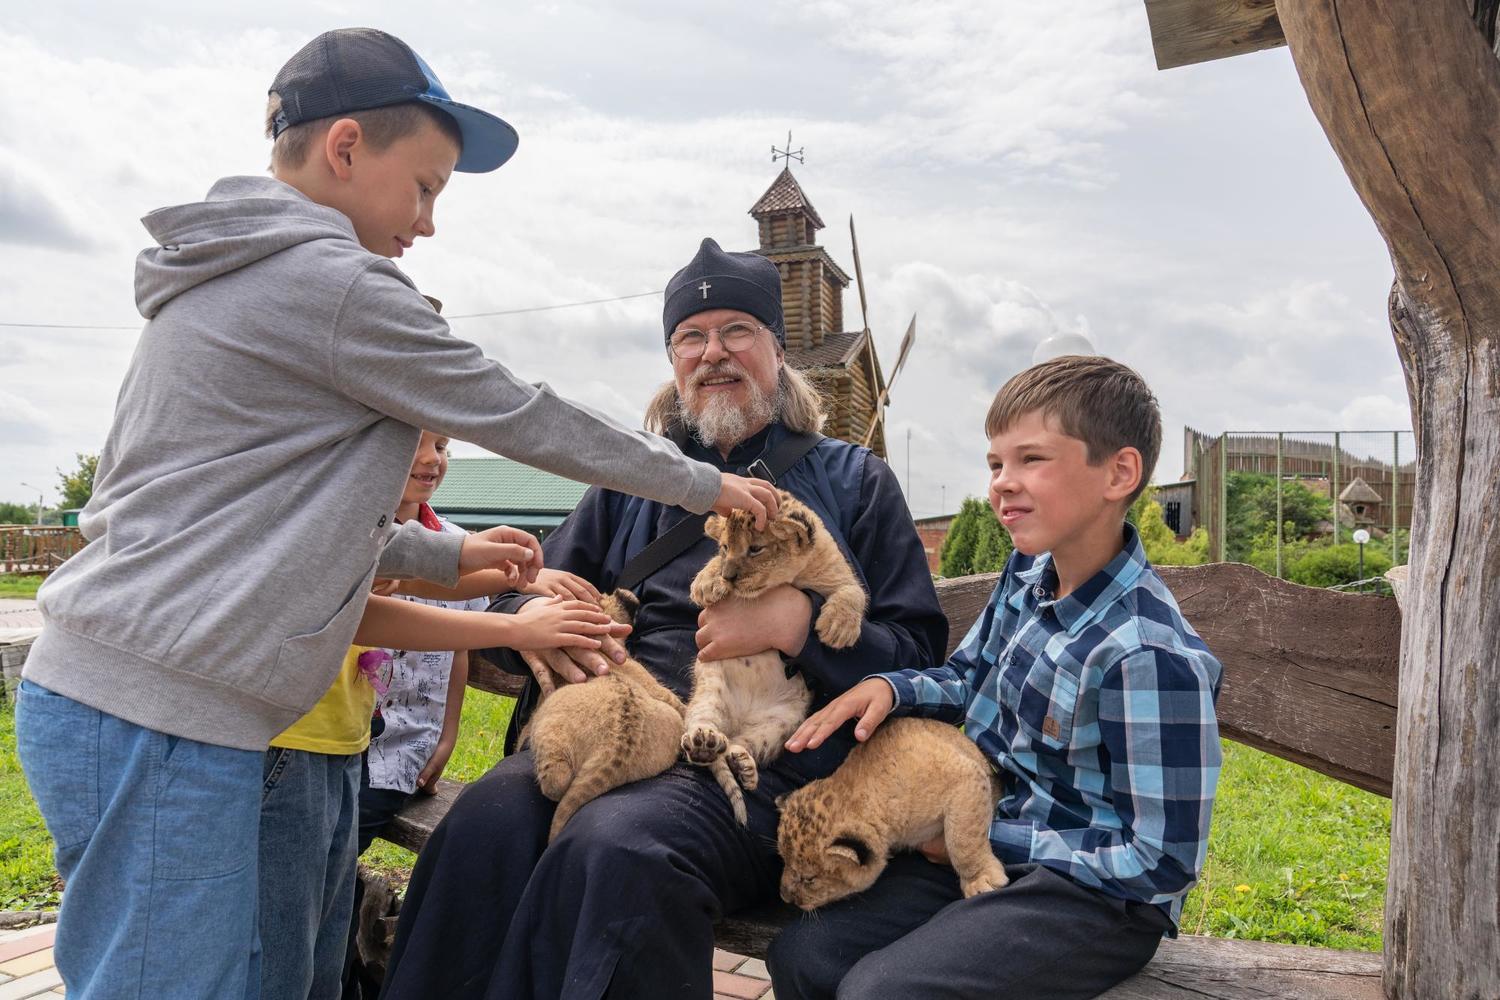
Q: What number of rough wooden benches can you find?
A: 1